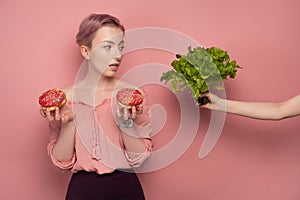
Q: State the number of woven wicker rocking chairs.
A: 0